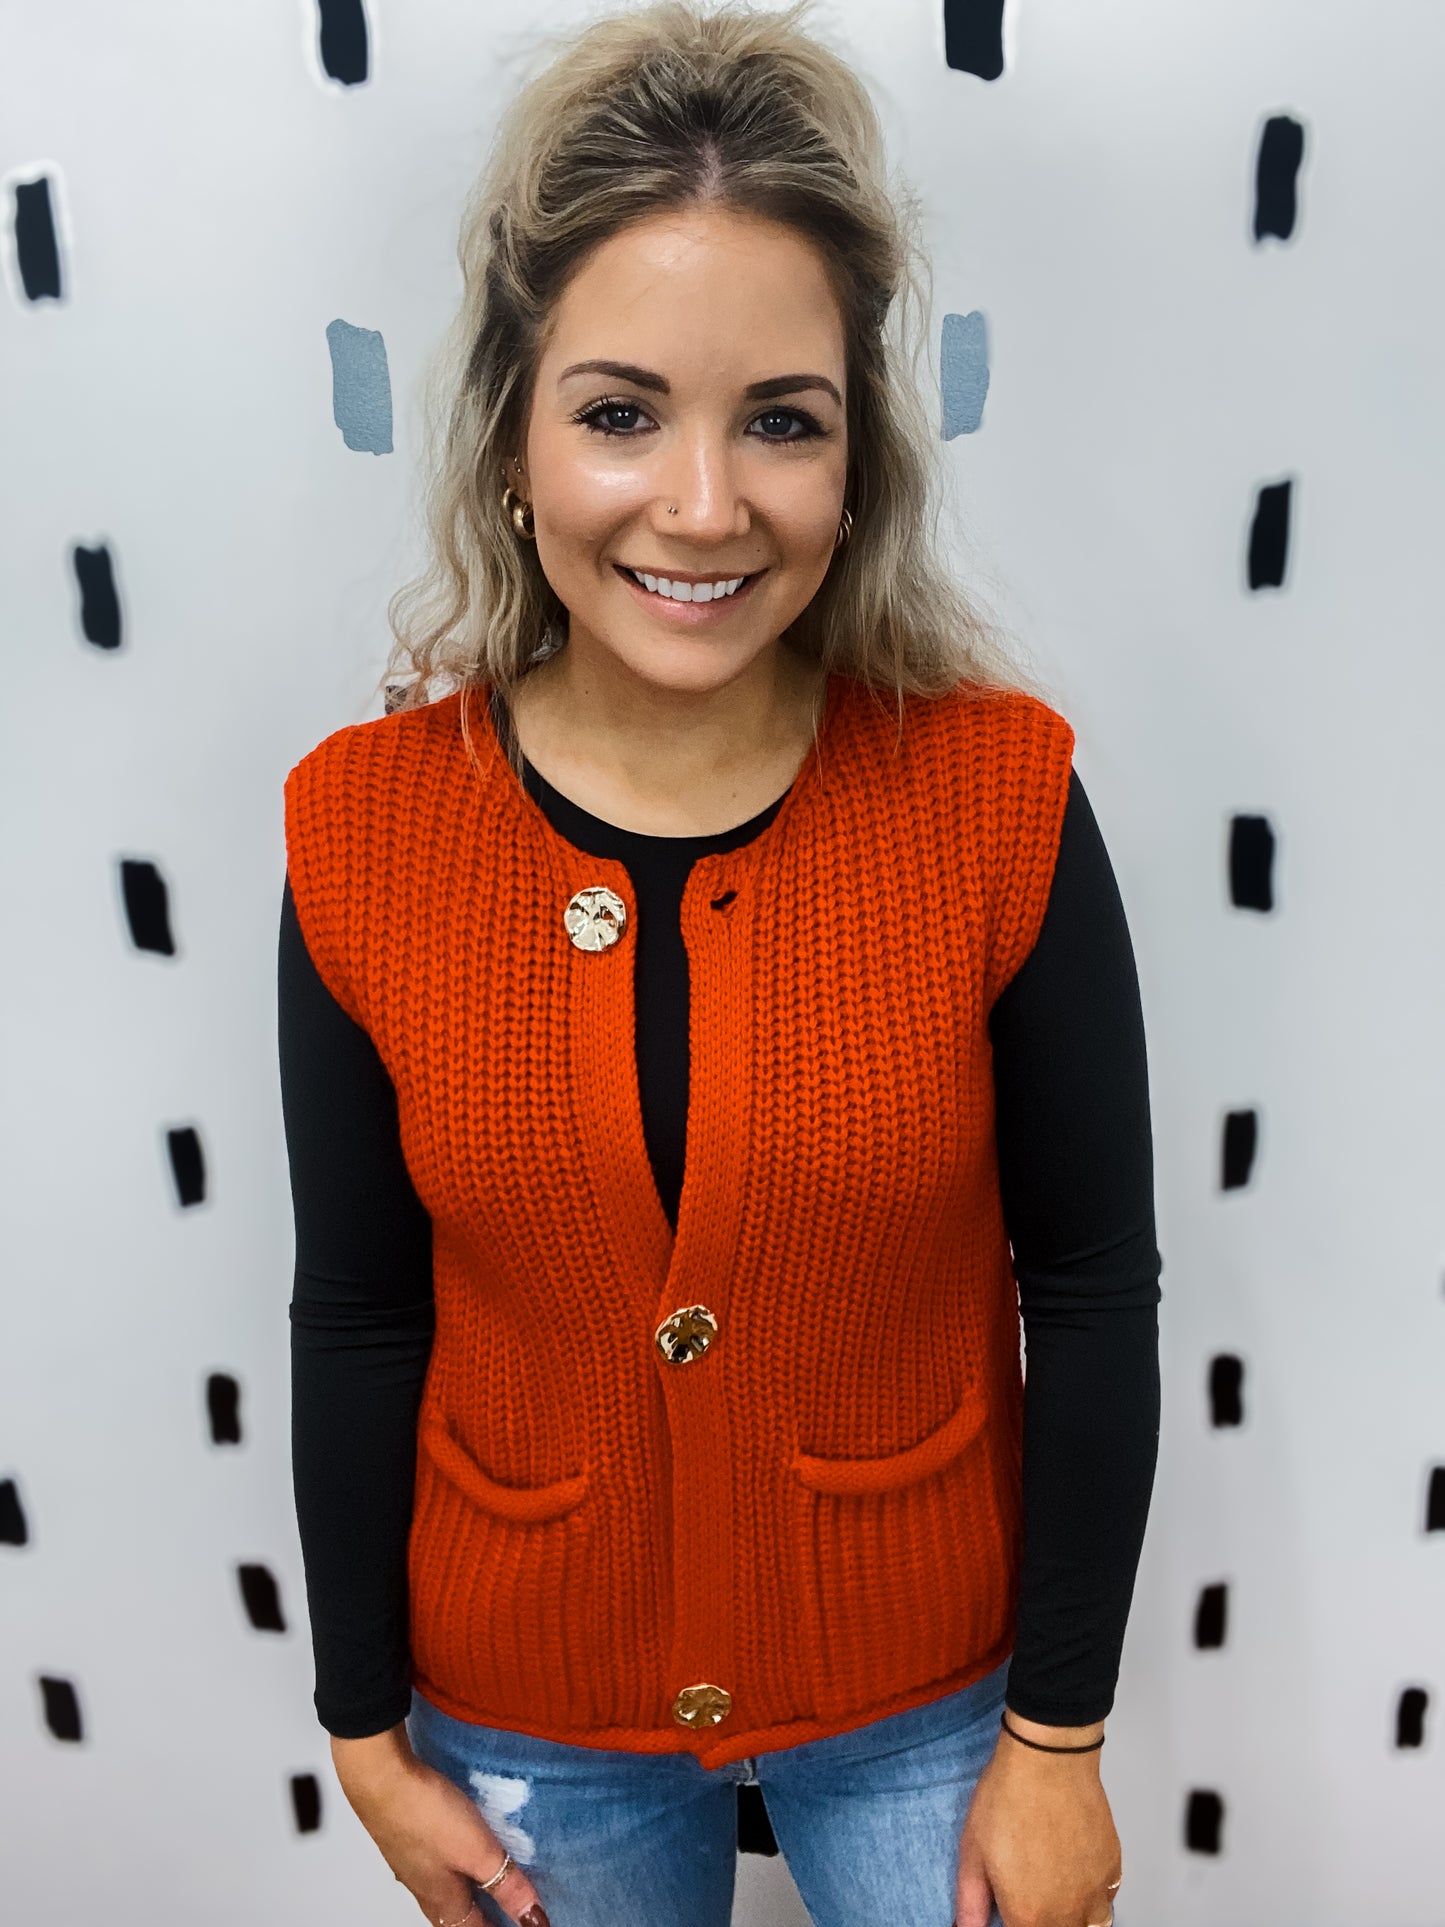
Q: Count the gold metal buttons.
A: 3